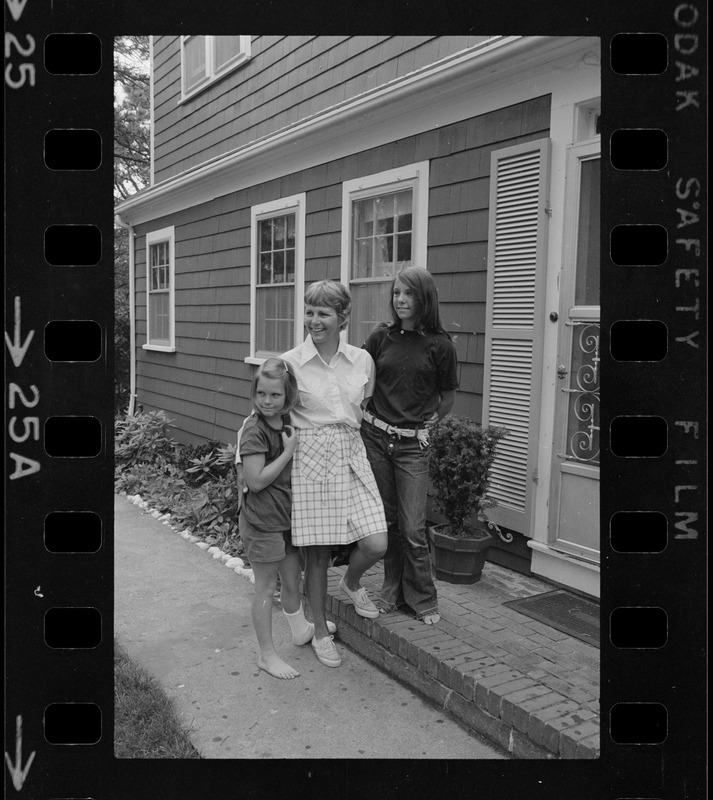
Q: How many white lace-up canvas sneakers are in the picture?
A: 2